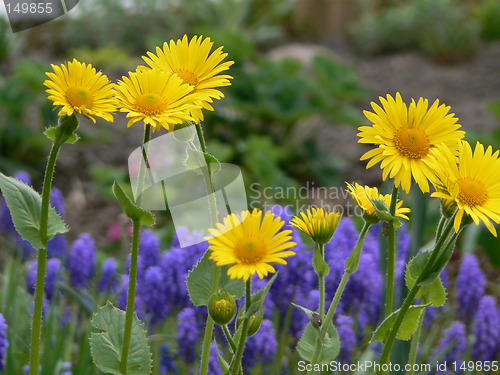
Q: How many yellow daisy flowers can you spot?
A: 8